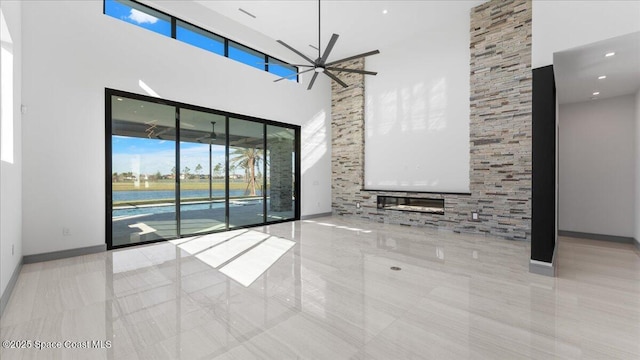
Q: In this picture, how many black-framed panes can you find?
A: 8